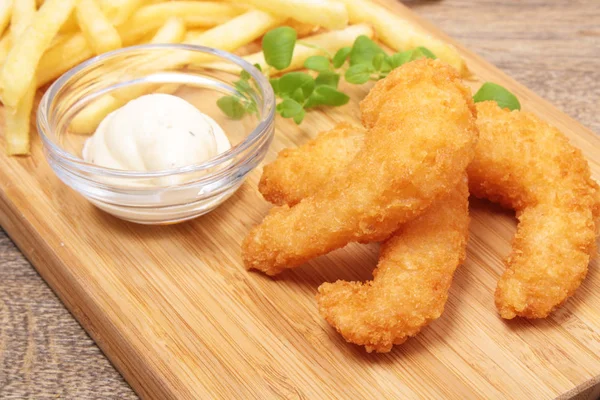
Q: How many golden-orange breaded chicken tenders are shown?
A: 4